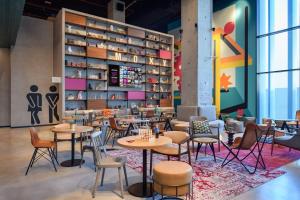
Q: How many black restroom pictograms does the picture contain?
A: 2